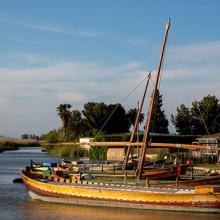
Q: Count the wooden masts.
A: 2